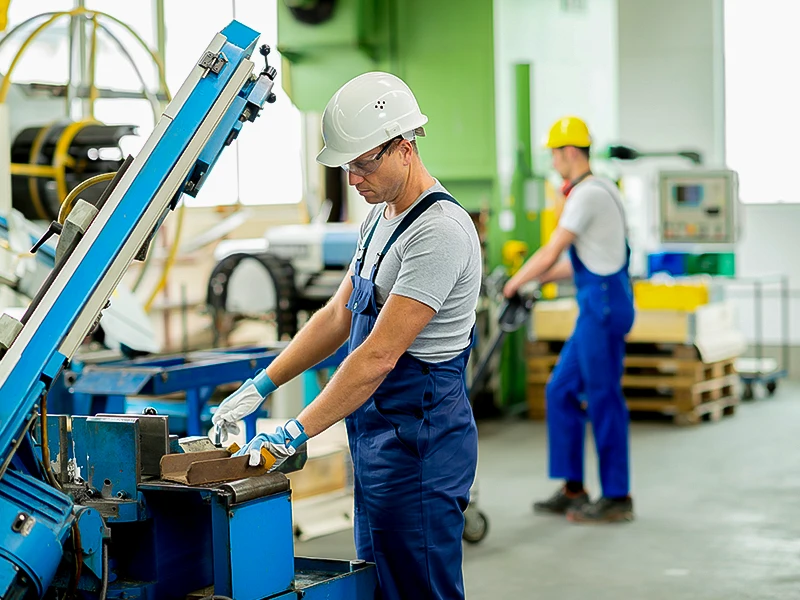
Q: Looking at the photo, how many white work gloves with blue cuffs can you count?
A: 2